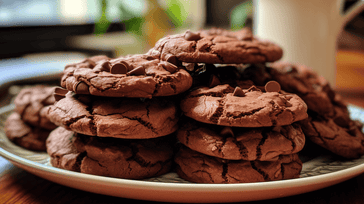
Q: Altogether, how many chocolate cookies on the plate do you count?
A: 11